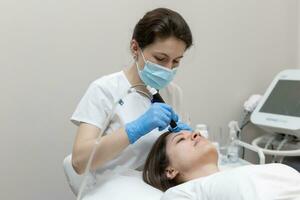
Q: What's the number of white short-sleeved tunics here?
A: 1